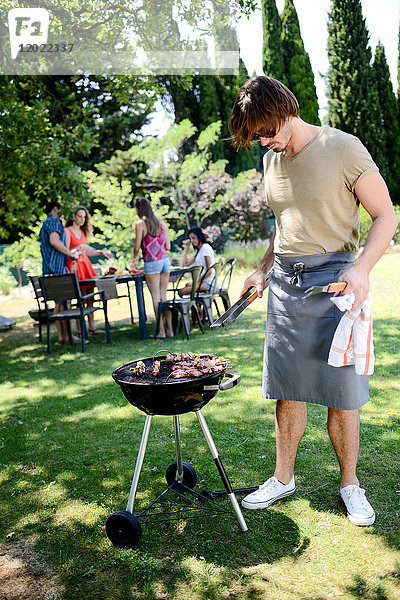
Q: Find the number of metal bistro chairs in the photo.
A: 3